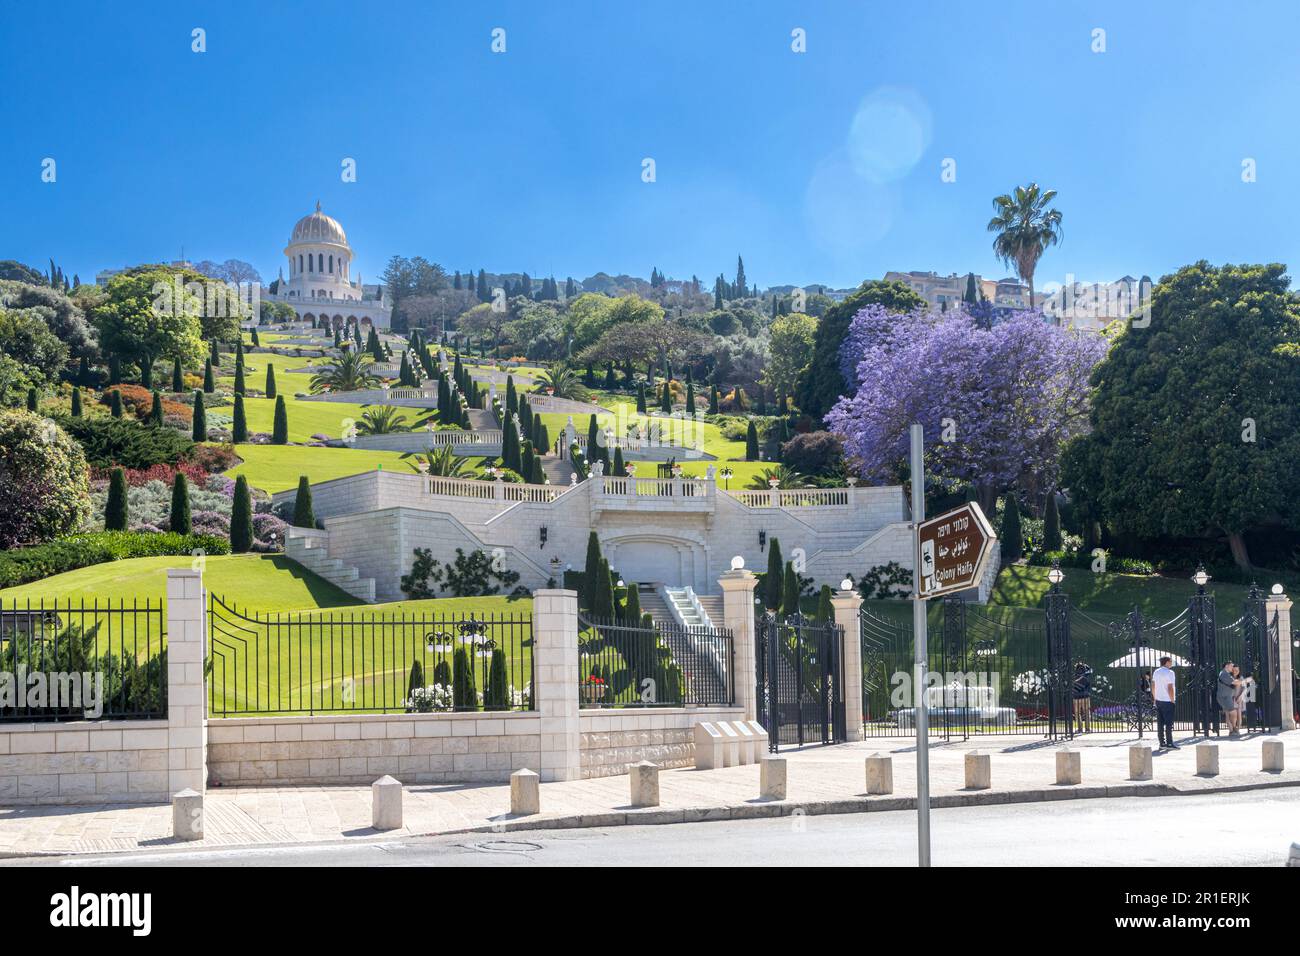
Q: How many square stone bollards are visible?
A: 11